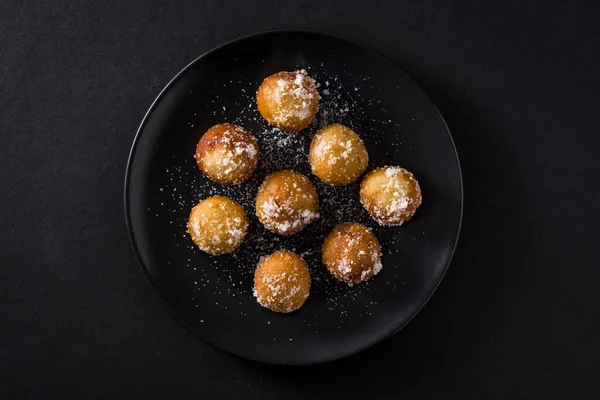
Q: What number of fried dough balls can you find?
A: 8